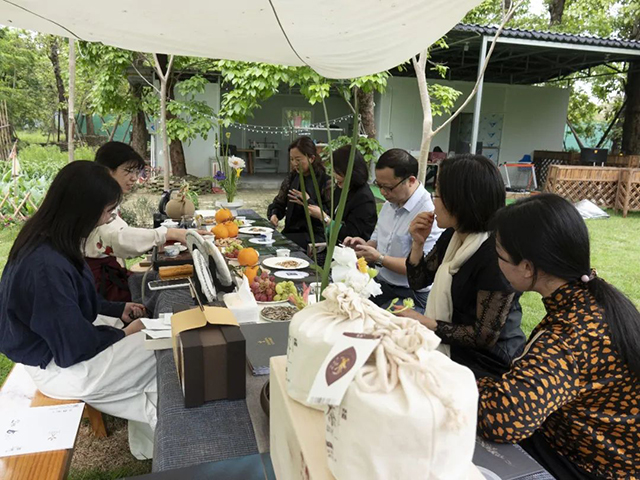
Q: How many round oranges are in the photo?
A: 5